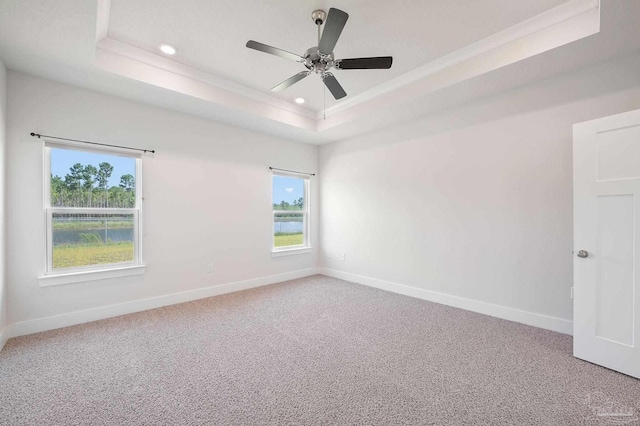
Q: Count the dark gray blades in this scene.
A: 5